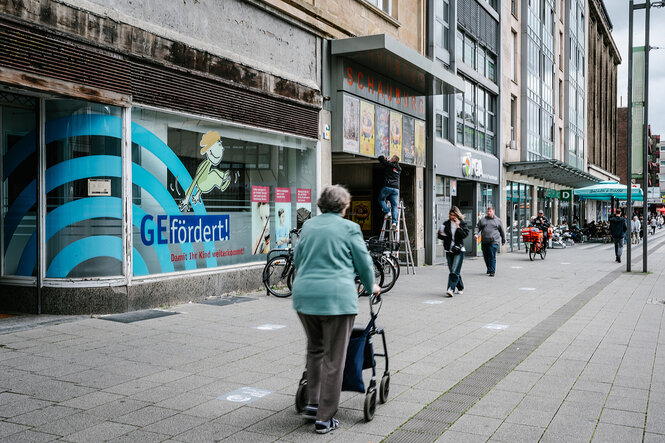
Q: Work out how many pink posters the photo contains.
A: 3